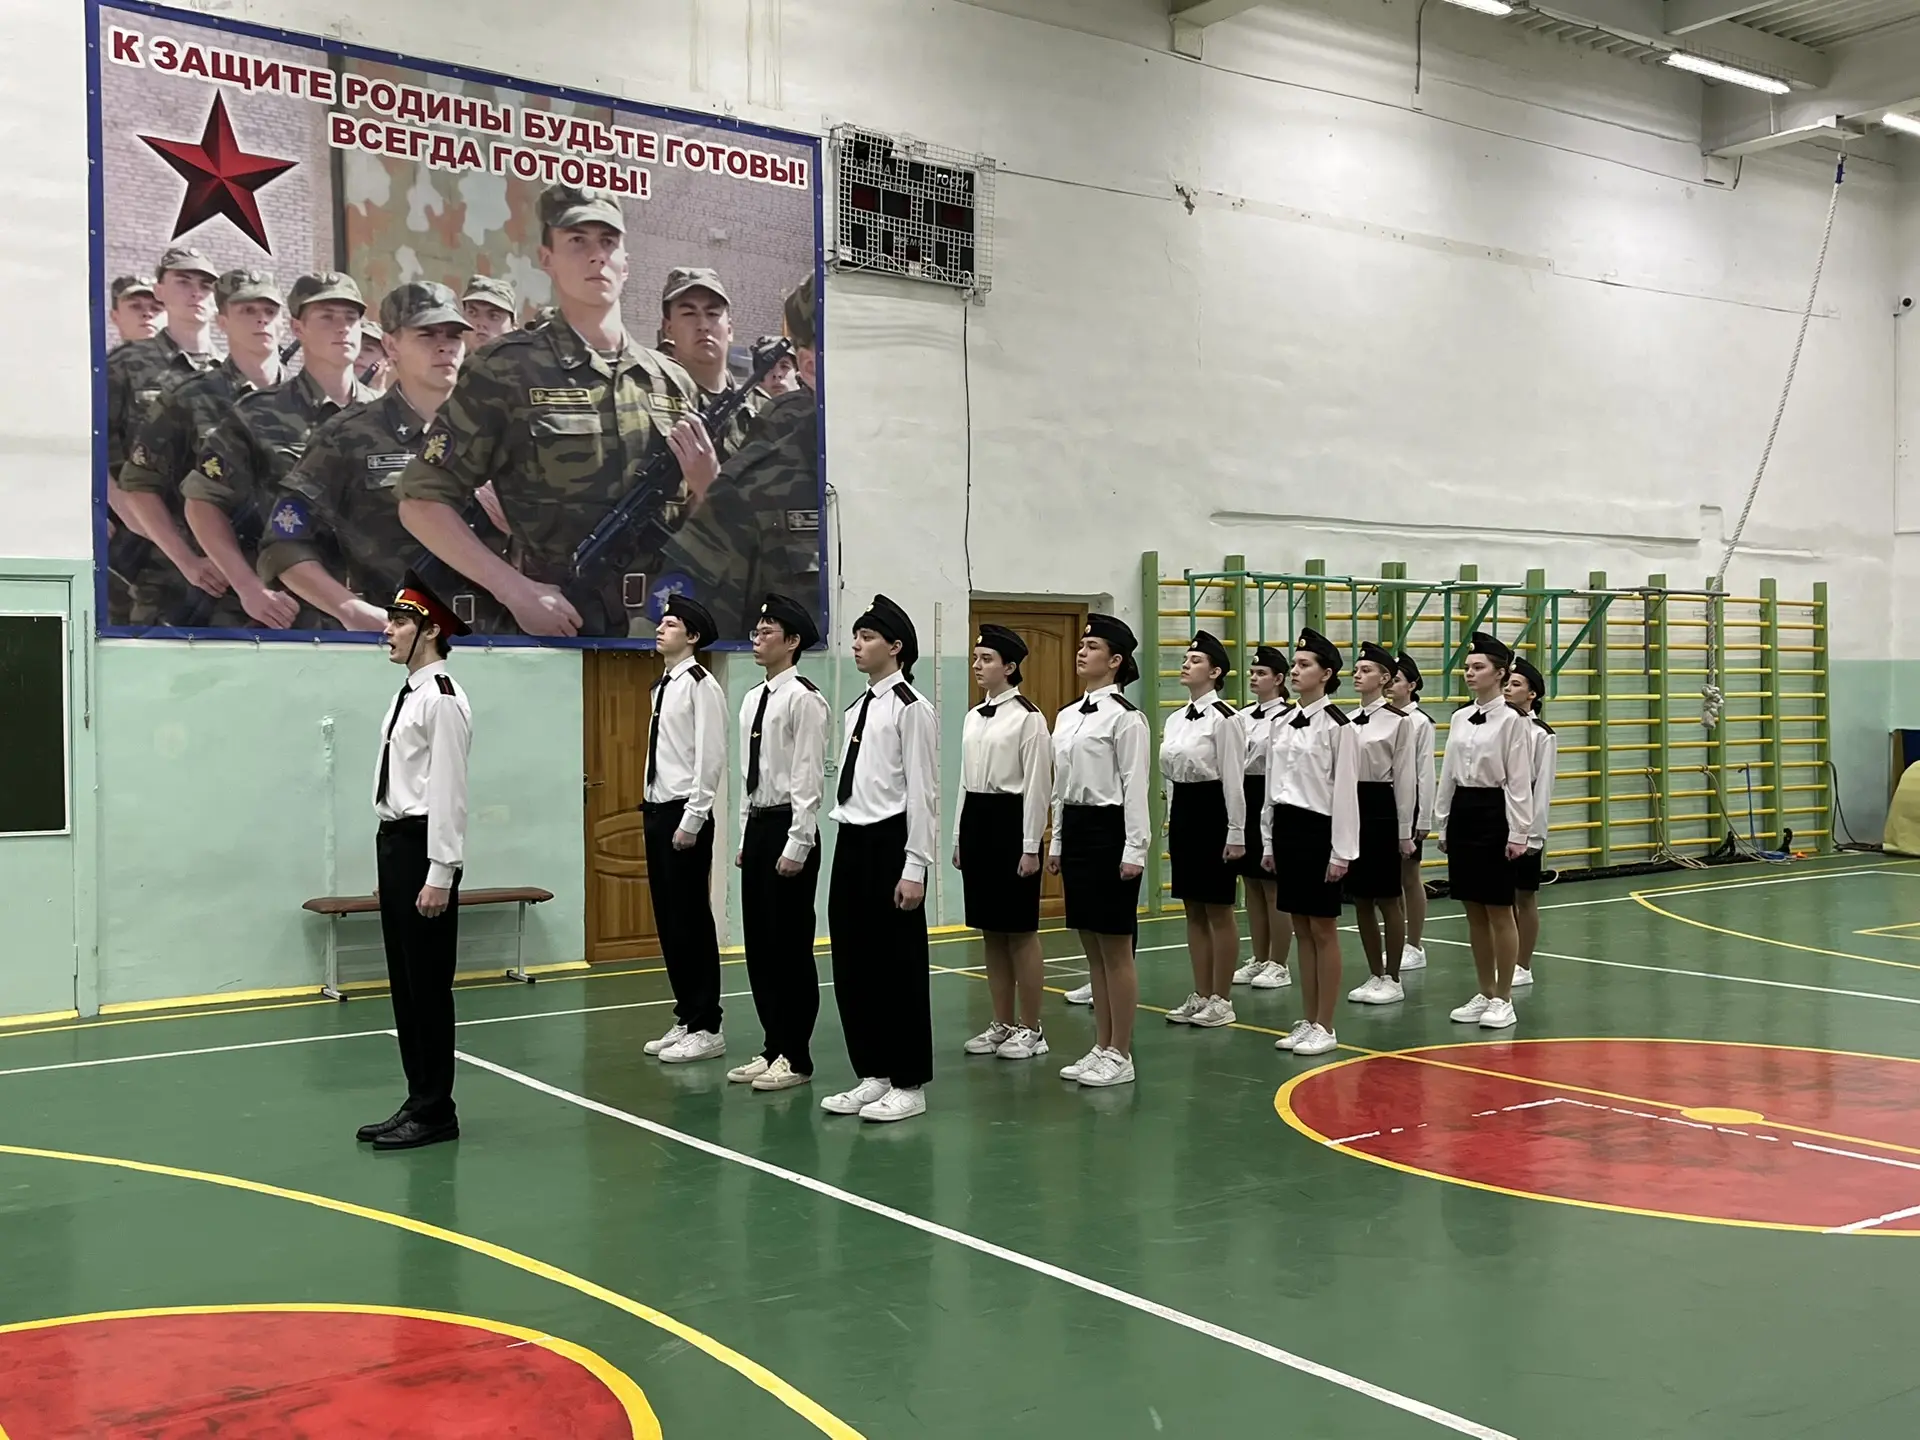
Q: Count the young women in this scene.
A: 9